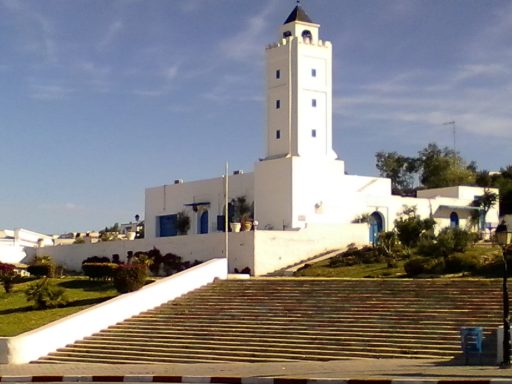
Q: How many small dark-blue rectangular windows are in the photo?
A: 6